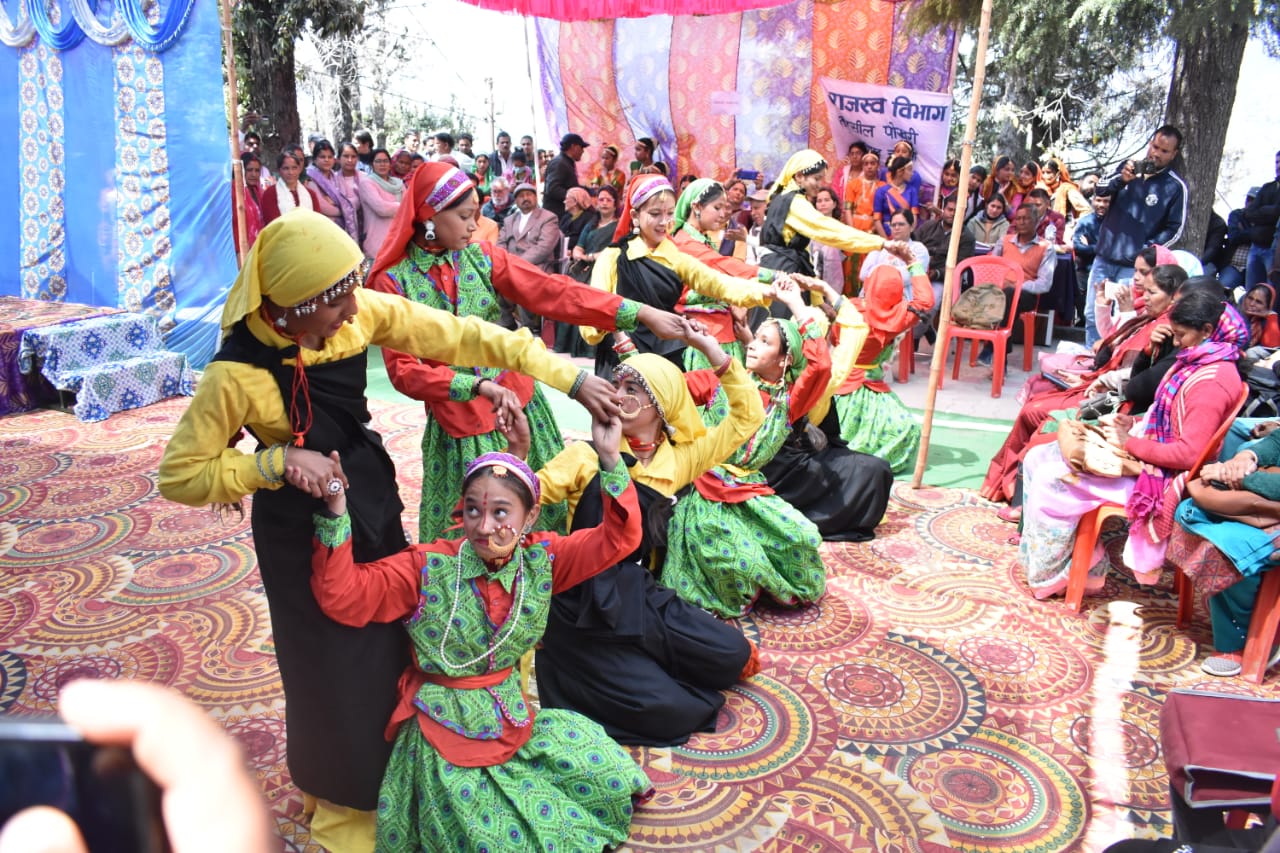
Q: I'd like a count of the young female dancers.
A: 10